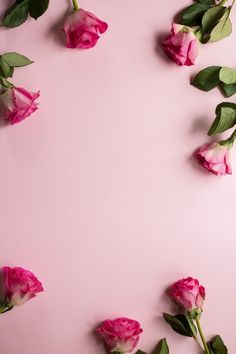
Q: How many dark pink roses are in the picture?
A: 7